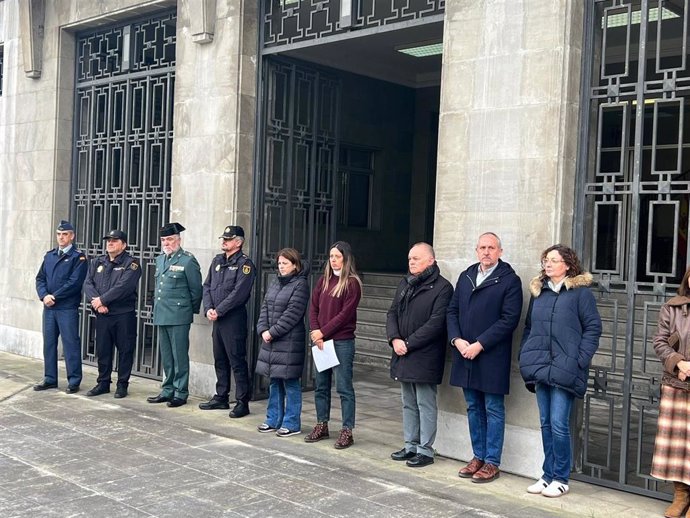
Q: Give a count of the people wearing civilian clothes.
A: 6